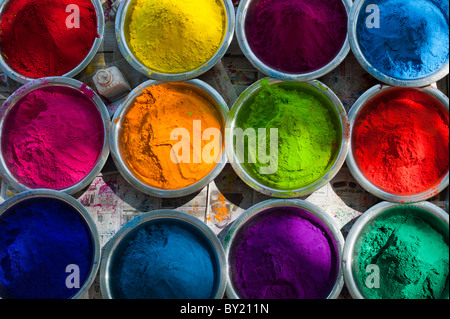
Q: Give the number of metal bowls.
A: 12